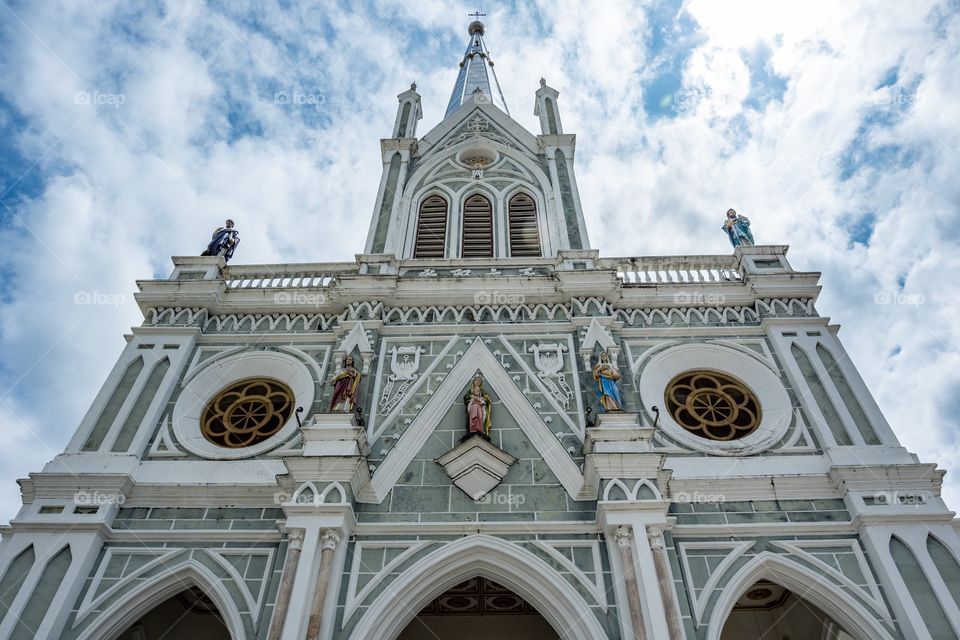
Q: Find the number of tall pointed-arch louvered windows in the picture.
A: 3